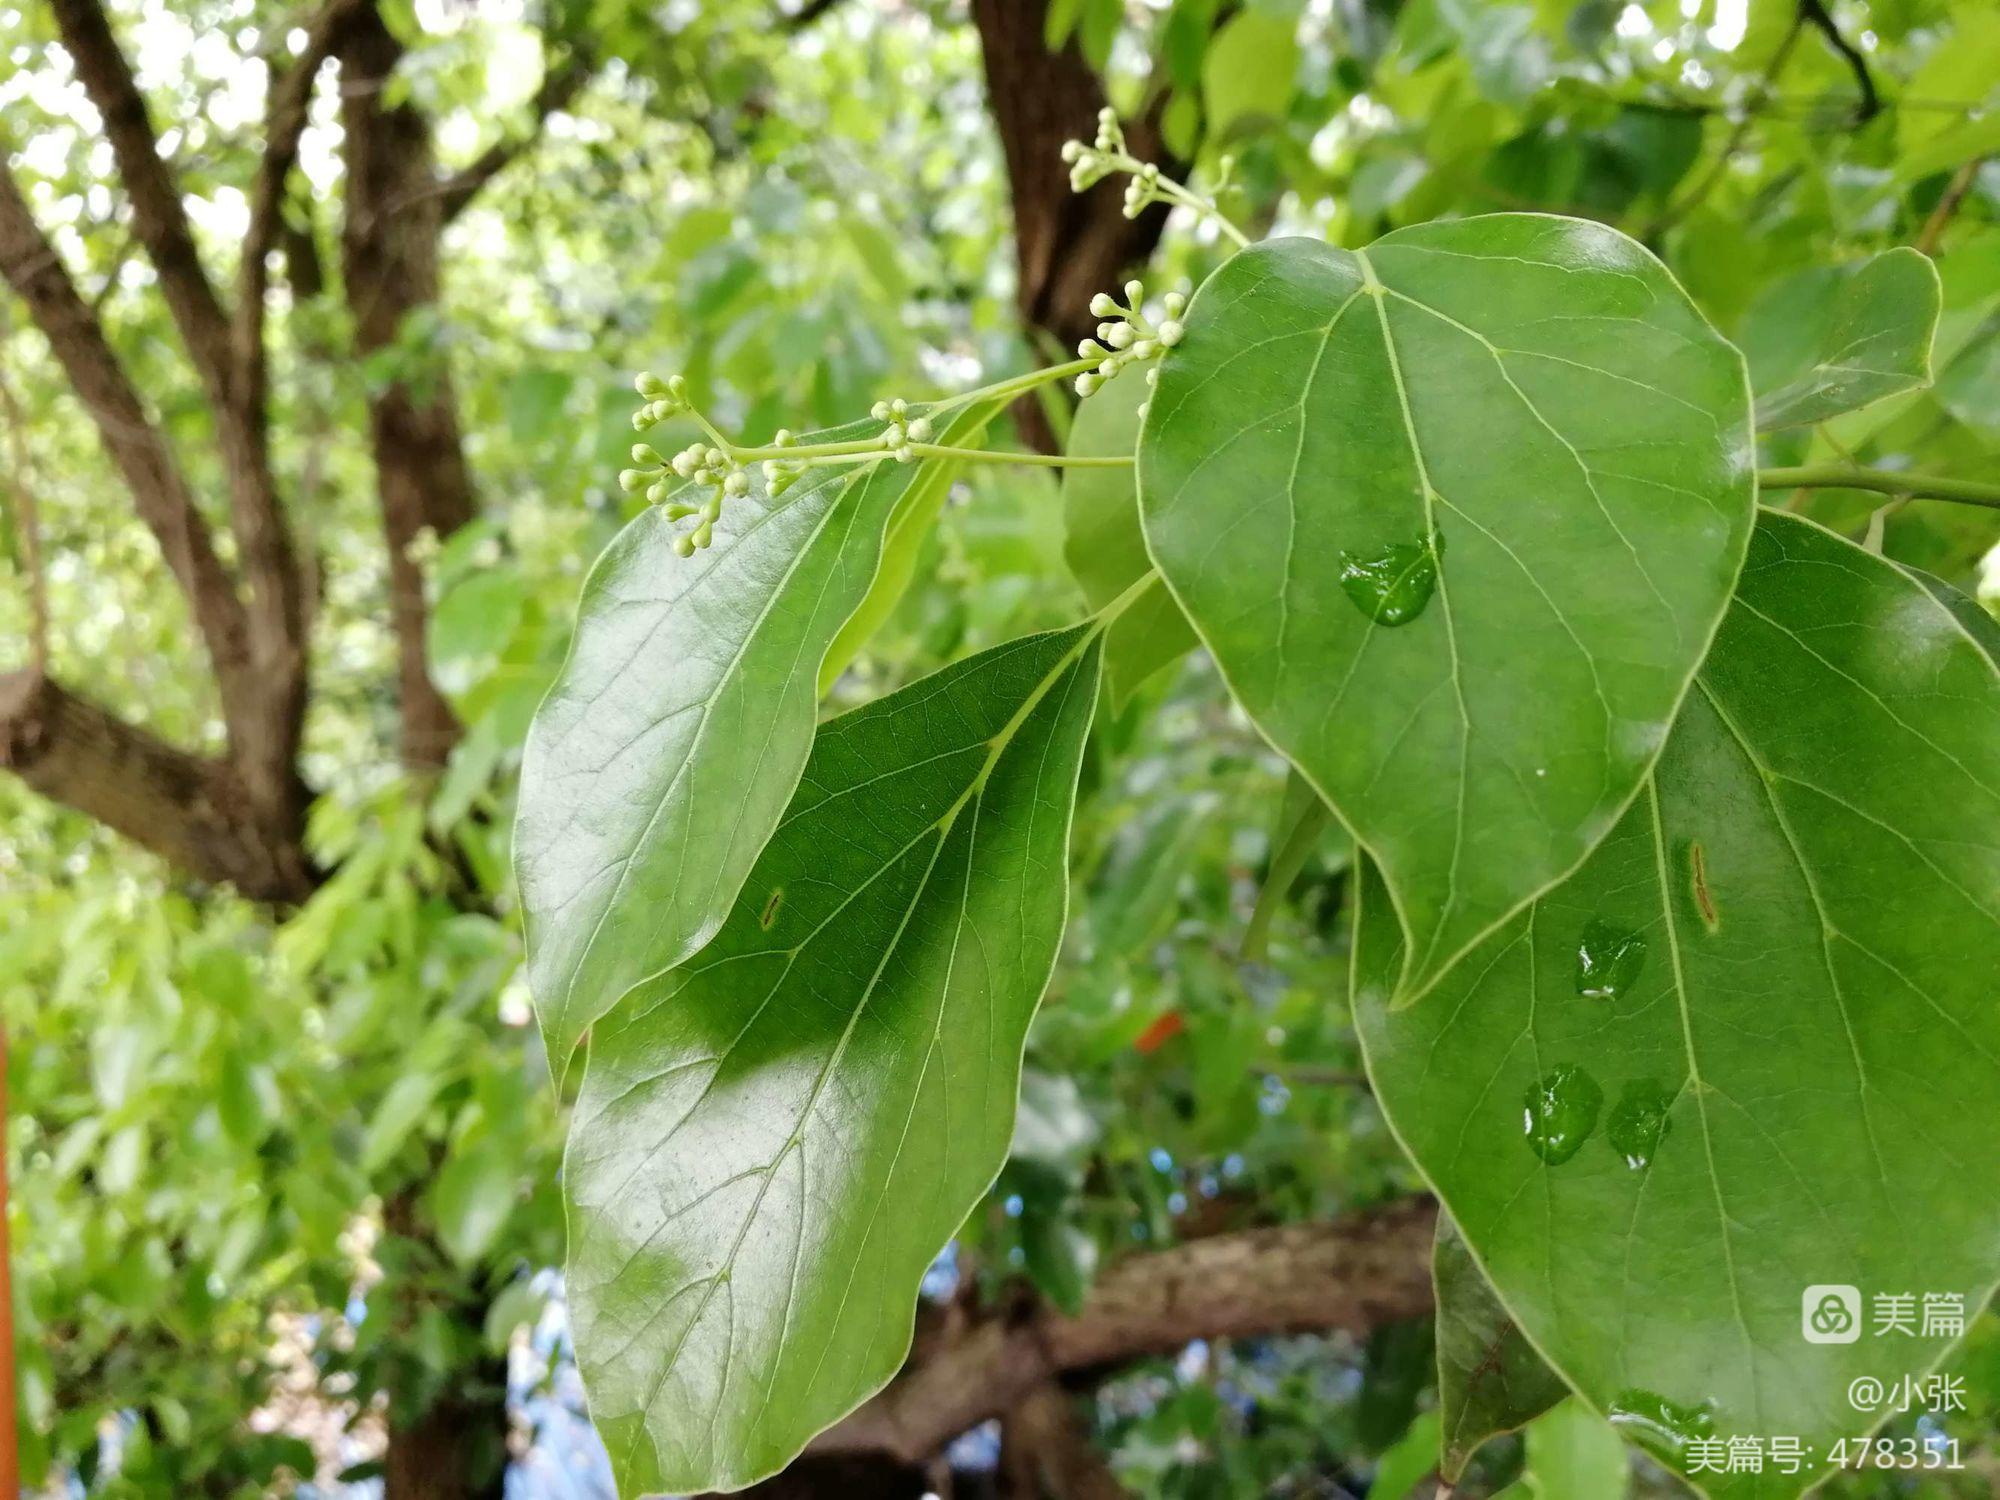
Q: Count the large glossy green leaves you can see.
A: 4